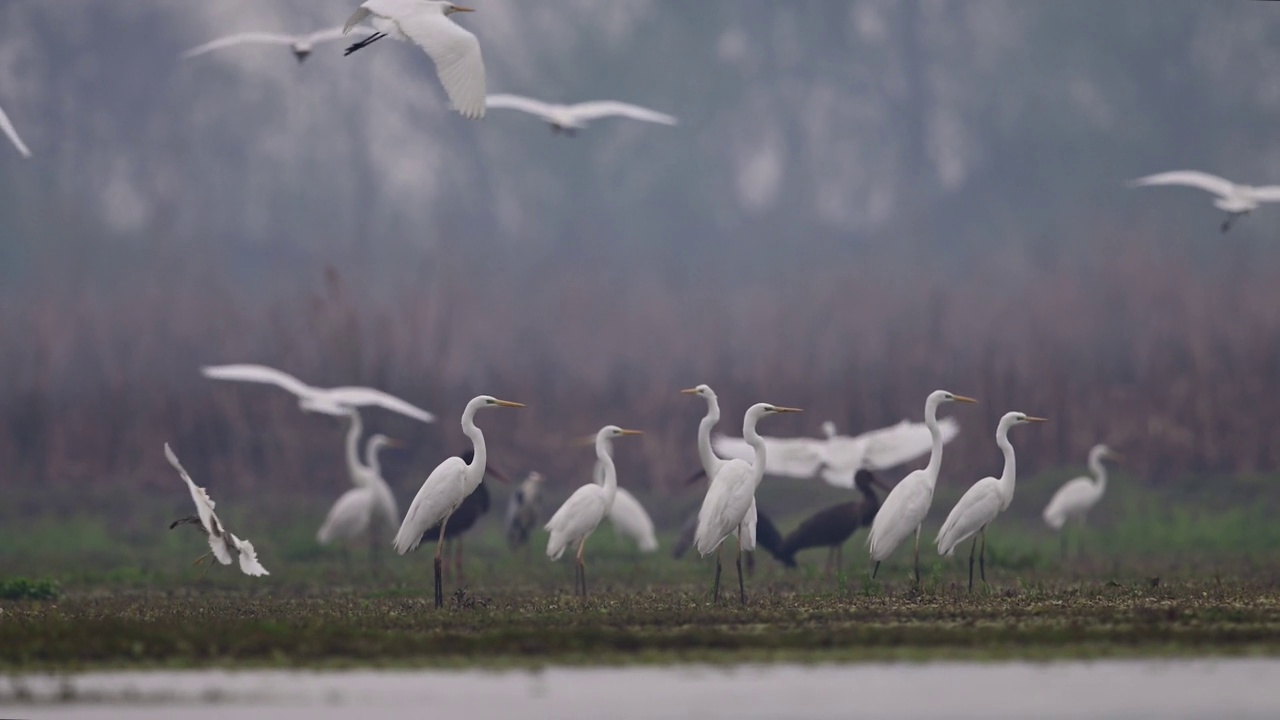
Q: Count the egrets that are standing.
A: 10